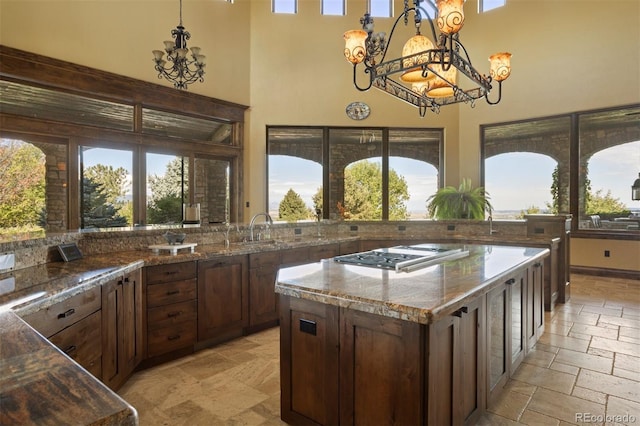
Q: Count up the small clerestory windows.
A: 5